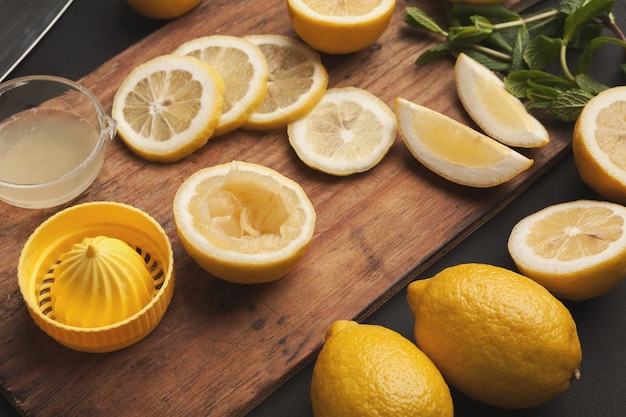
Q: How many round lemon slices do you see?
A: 4